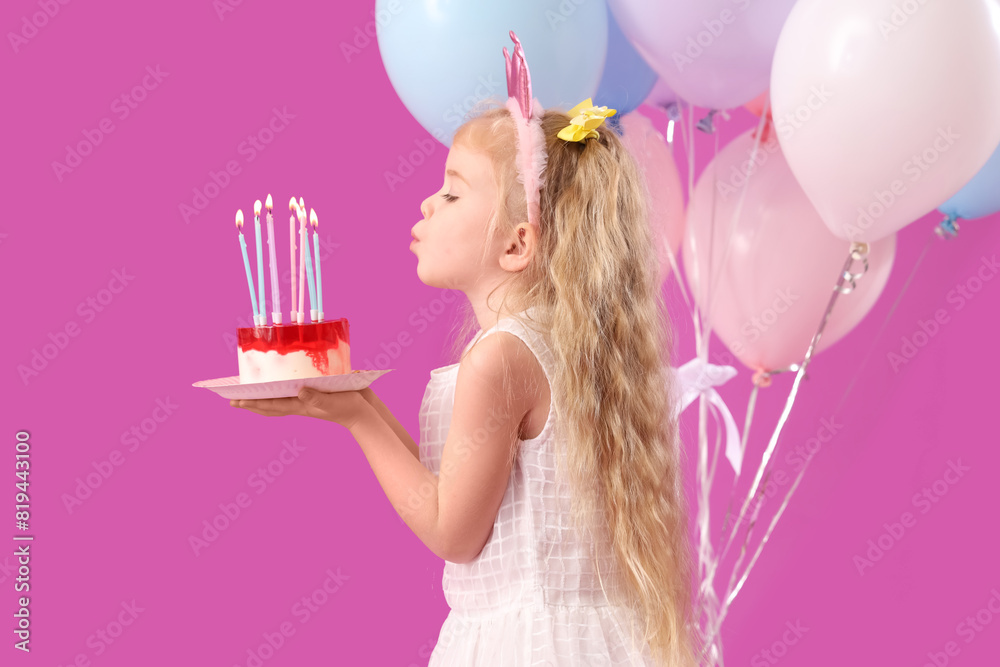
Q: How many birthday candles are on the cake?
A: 7